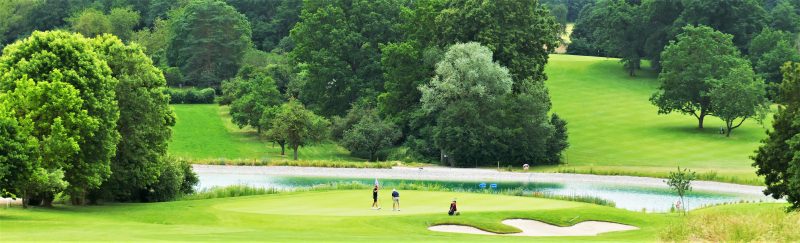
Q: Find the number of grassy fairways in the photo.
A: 3